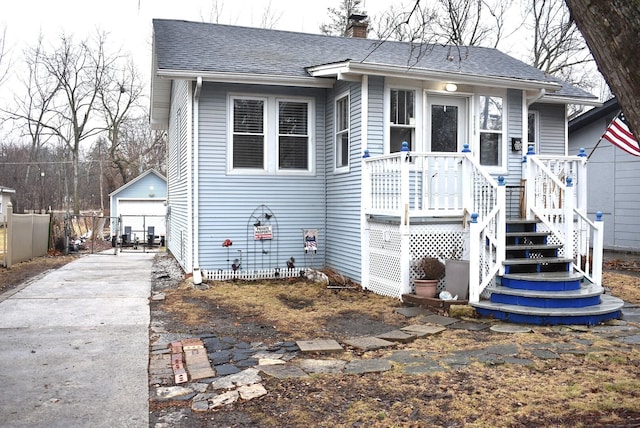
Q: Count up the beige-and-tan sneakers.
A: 0